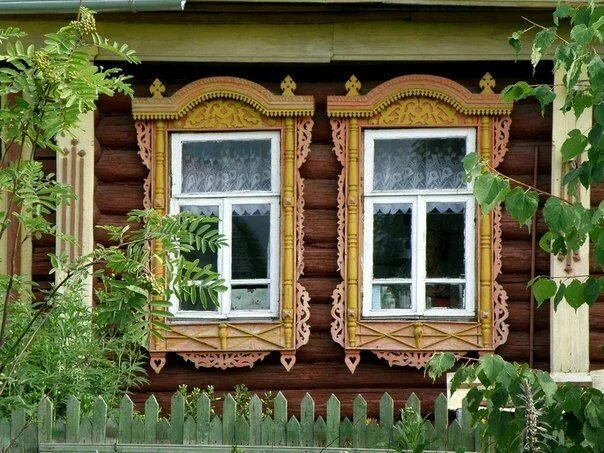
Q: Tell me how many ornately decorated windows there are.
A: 2